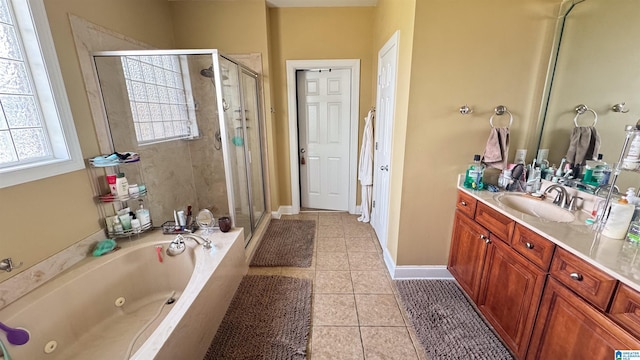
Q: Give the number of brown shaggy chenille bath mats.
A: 3